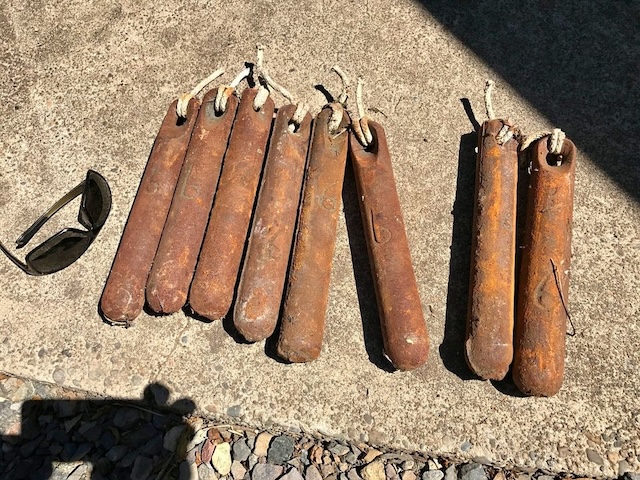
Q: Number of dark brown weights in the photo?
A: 8